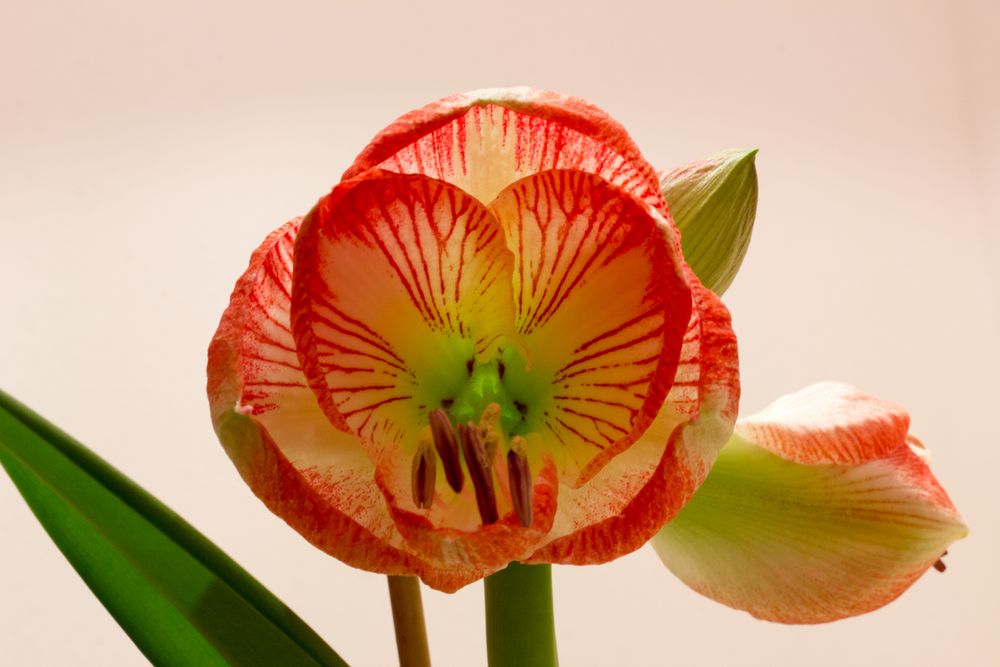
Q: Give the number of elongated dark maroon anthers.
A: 4